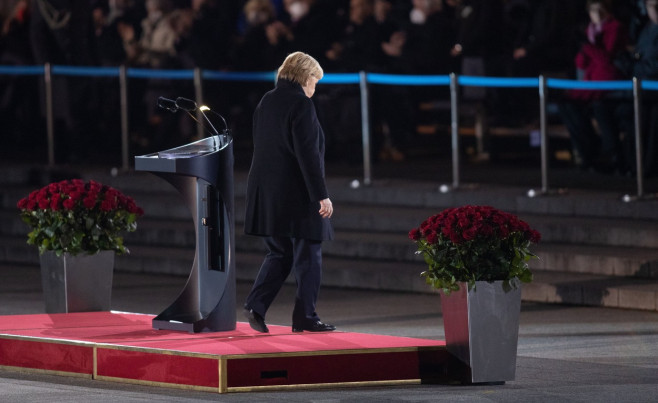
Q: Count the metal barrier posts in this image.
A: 7